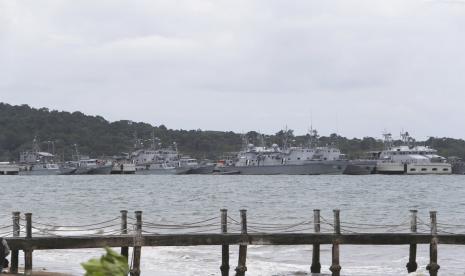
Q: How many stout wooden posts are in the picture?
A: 10